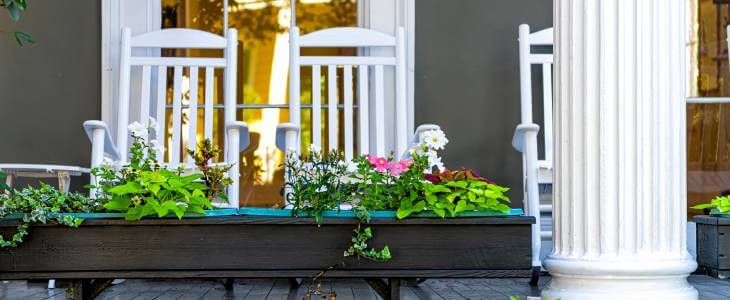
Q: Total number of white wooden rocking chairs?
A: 3